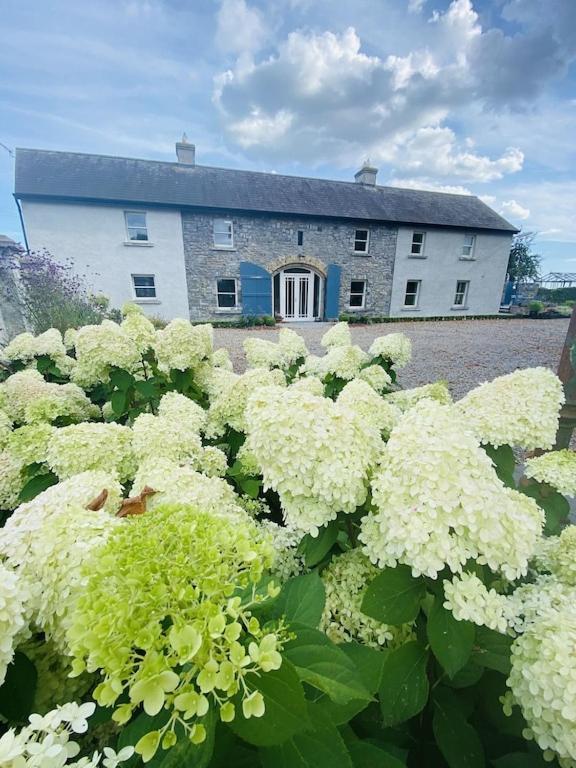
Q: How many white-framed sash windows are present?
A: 10